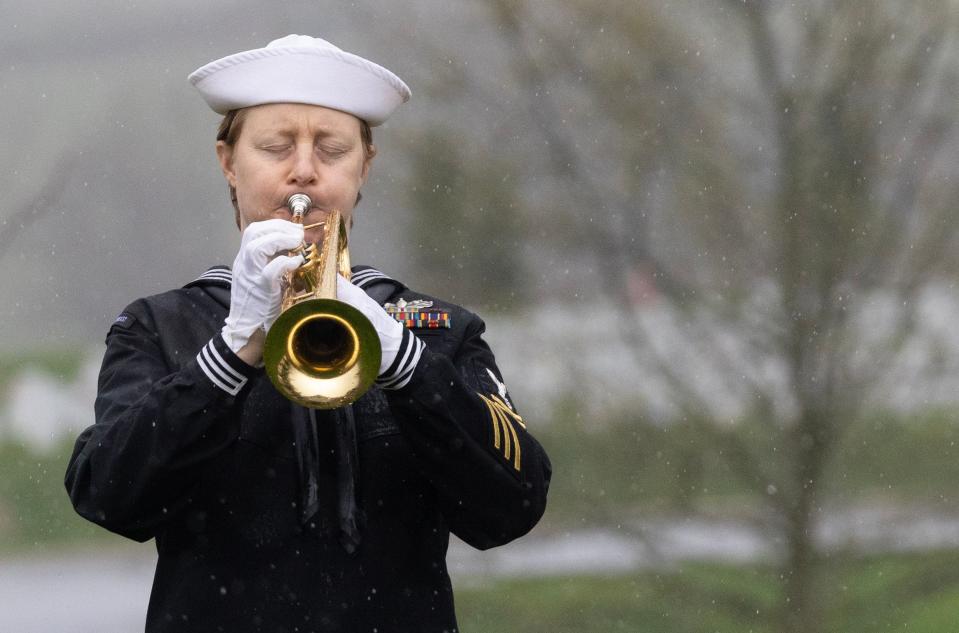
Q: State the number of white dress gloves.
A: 2